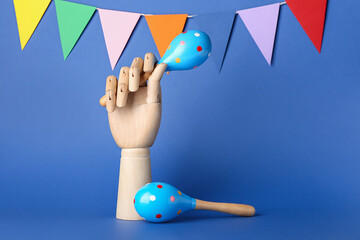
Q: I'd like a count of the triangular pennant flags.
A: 7